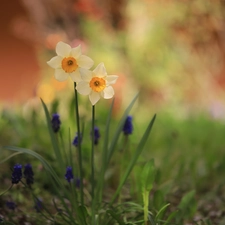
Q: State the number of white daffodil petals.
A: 12